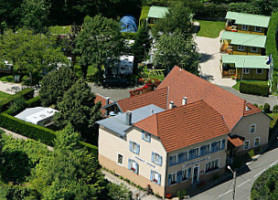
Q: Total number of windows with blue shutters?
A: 12